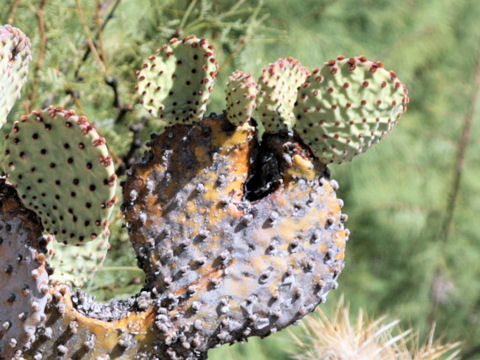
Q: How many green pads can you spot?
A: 7